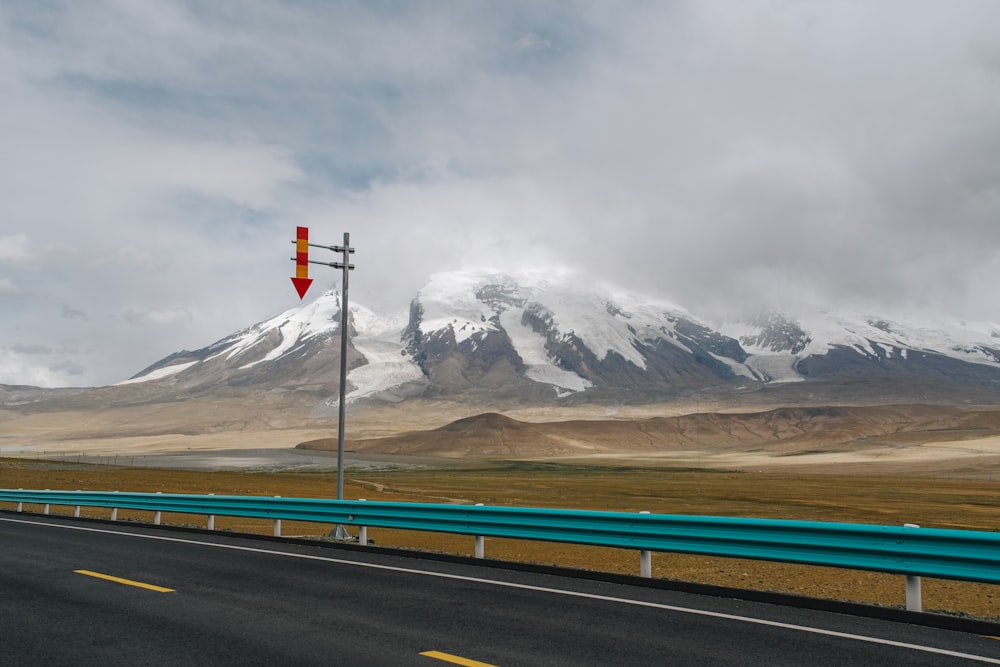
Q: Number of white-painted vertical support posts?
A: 11